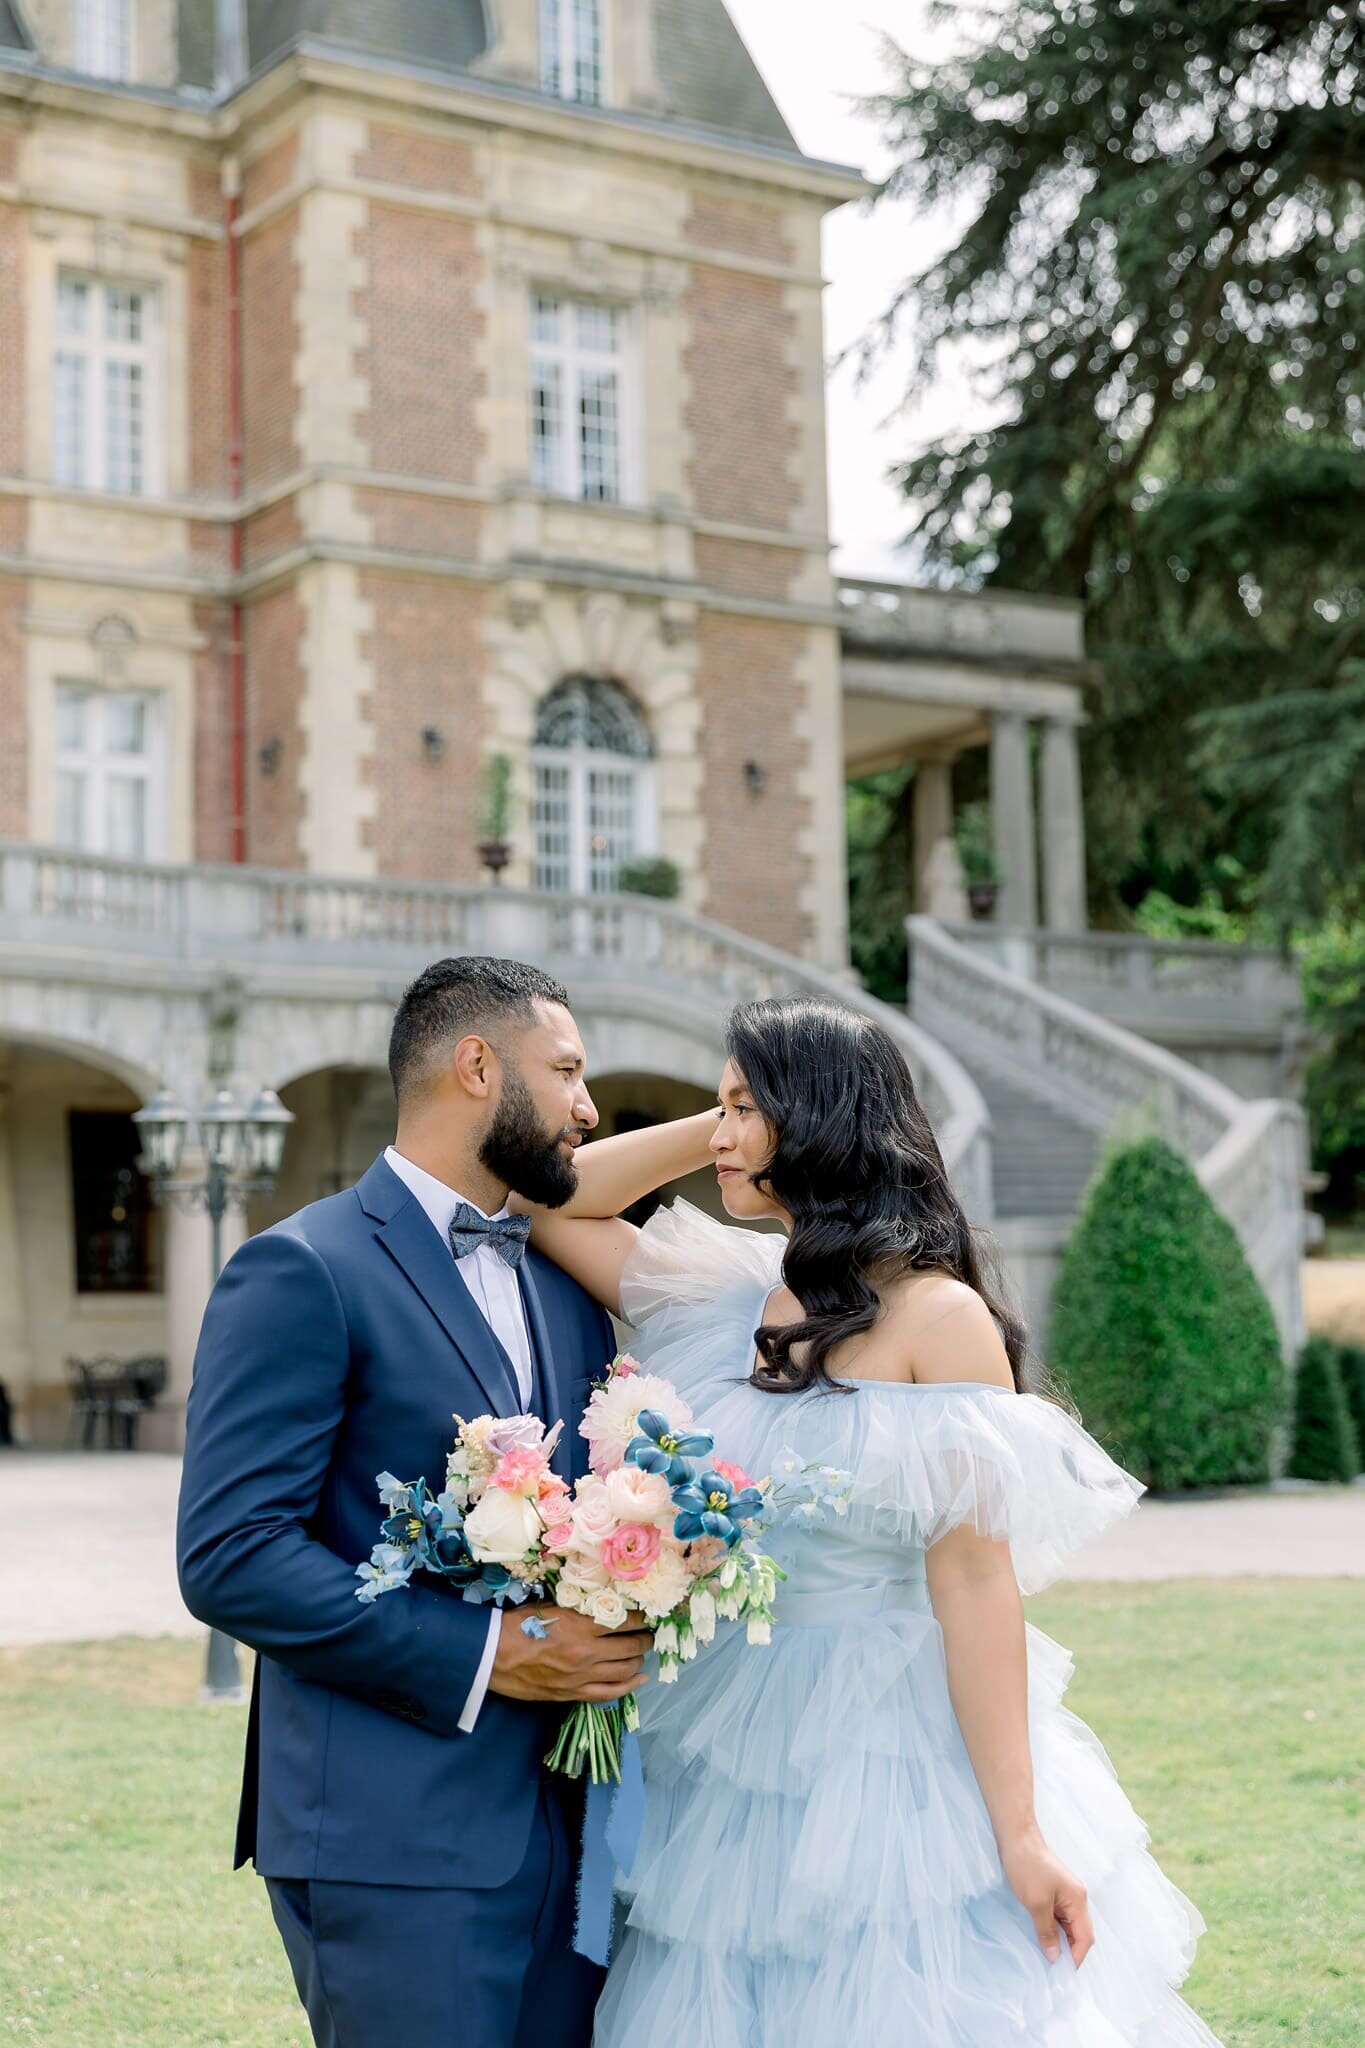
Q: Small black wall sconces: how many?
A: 3